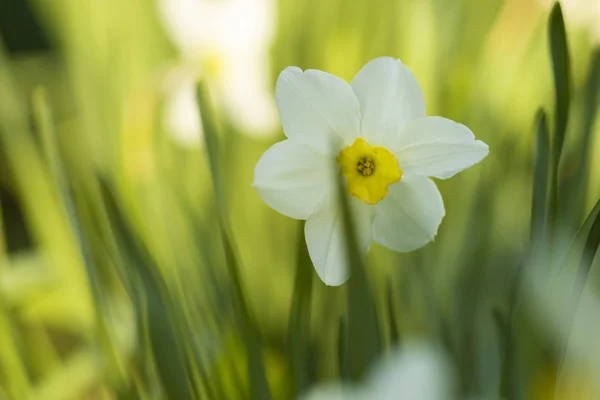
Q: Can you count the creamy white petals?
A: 6